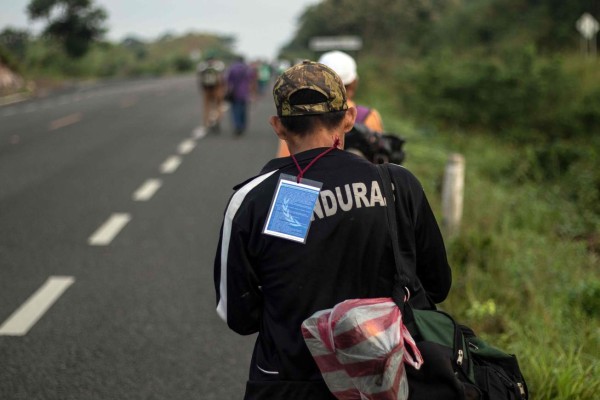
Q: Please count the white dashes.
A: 6